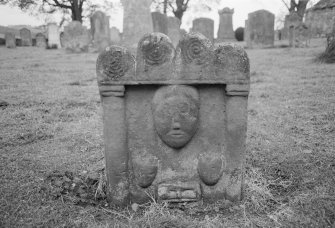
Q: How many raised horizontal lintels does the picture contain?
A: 1